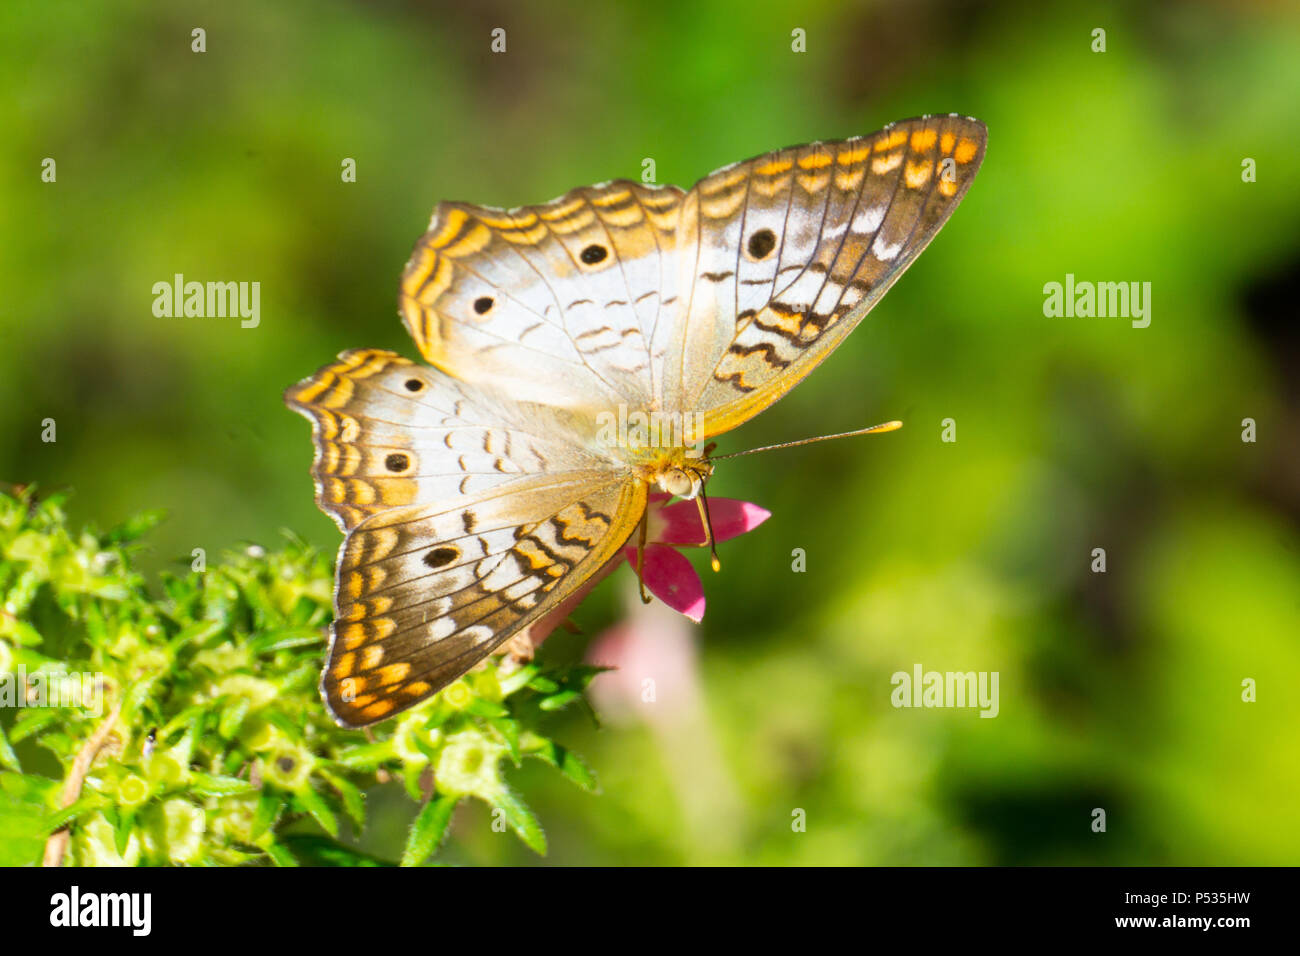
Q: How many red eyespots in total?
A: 0